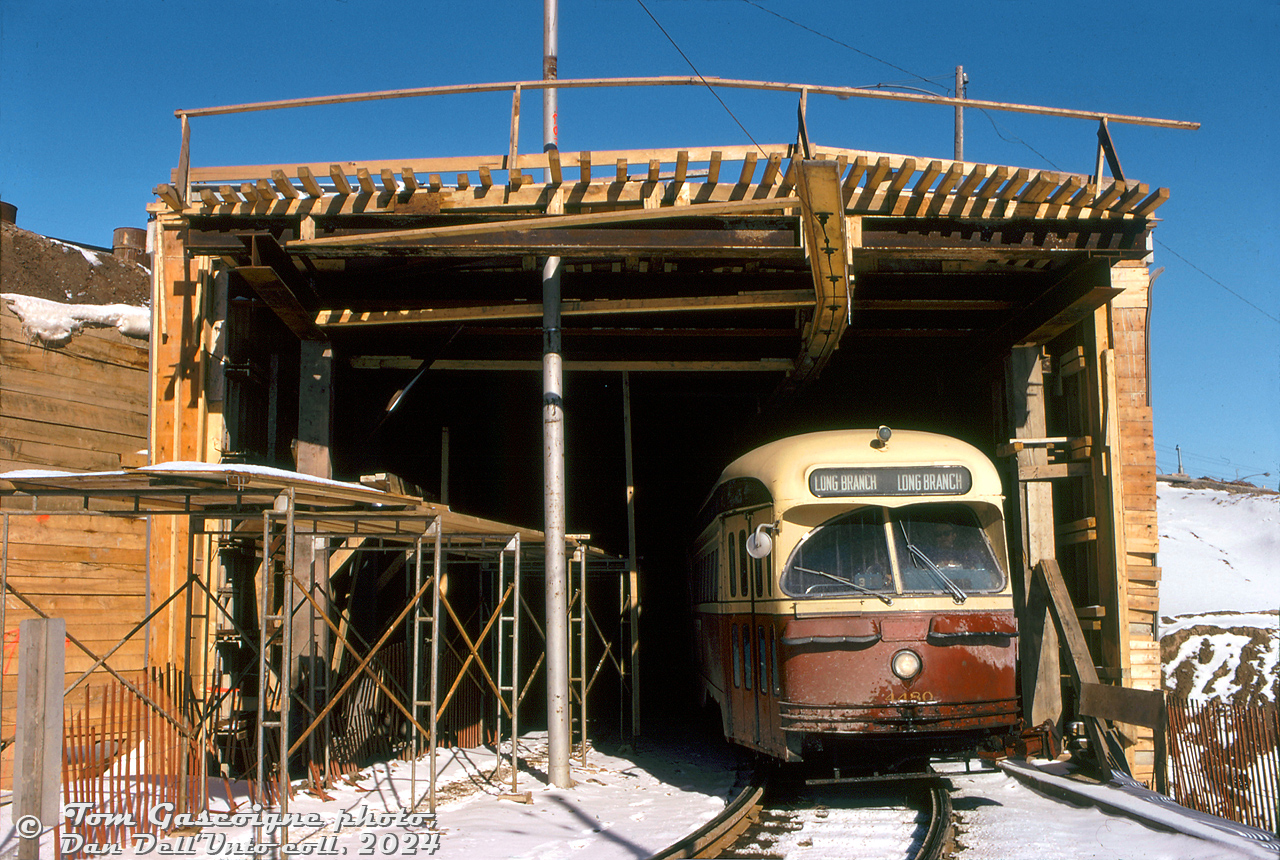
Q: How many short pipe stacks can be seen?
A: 2